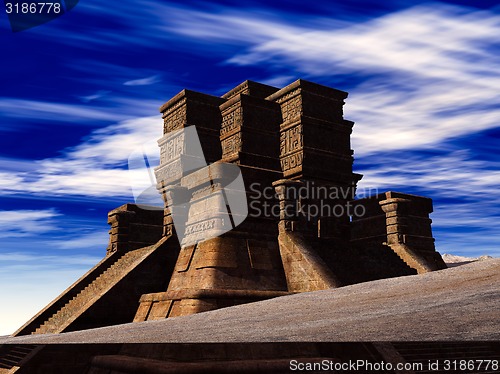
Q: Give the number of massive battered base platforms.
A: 1